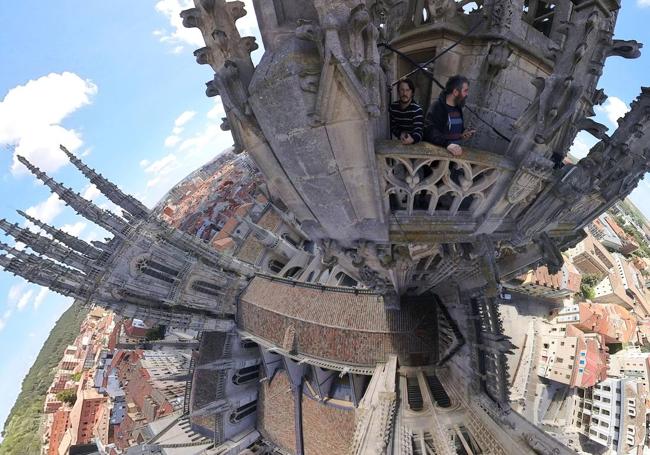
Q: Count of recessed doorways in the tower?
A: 1